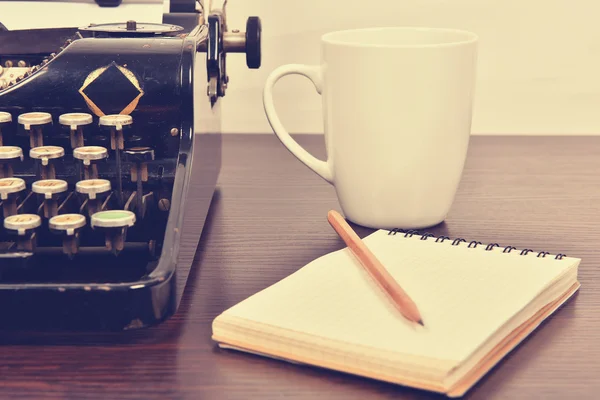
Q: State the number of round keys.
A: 14